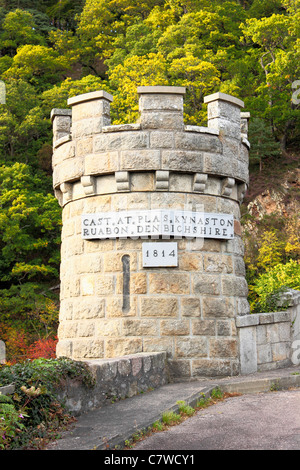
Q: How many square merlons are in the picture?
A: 5